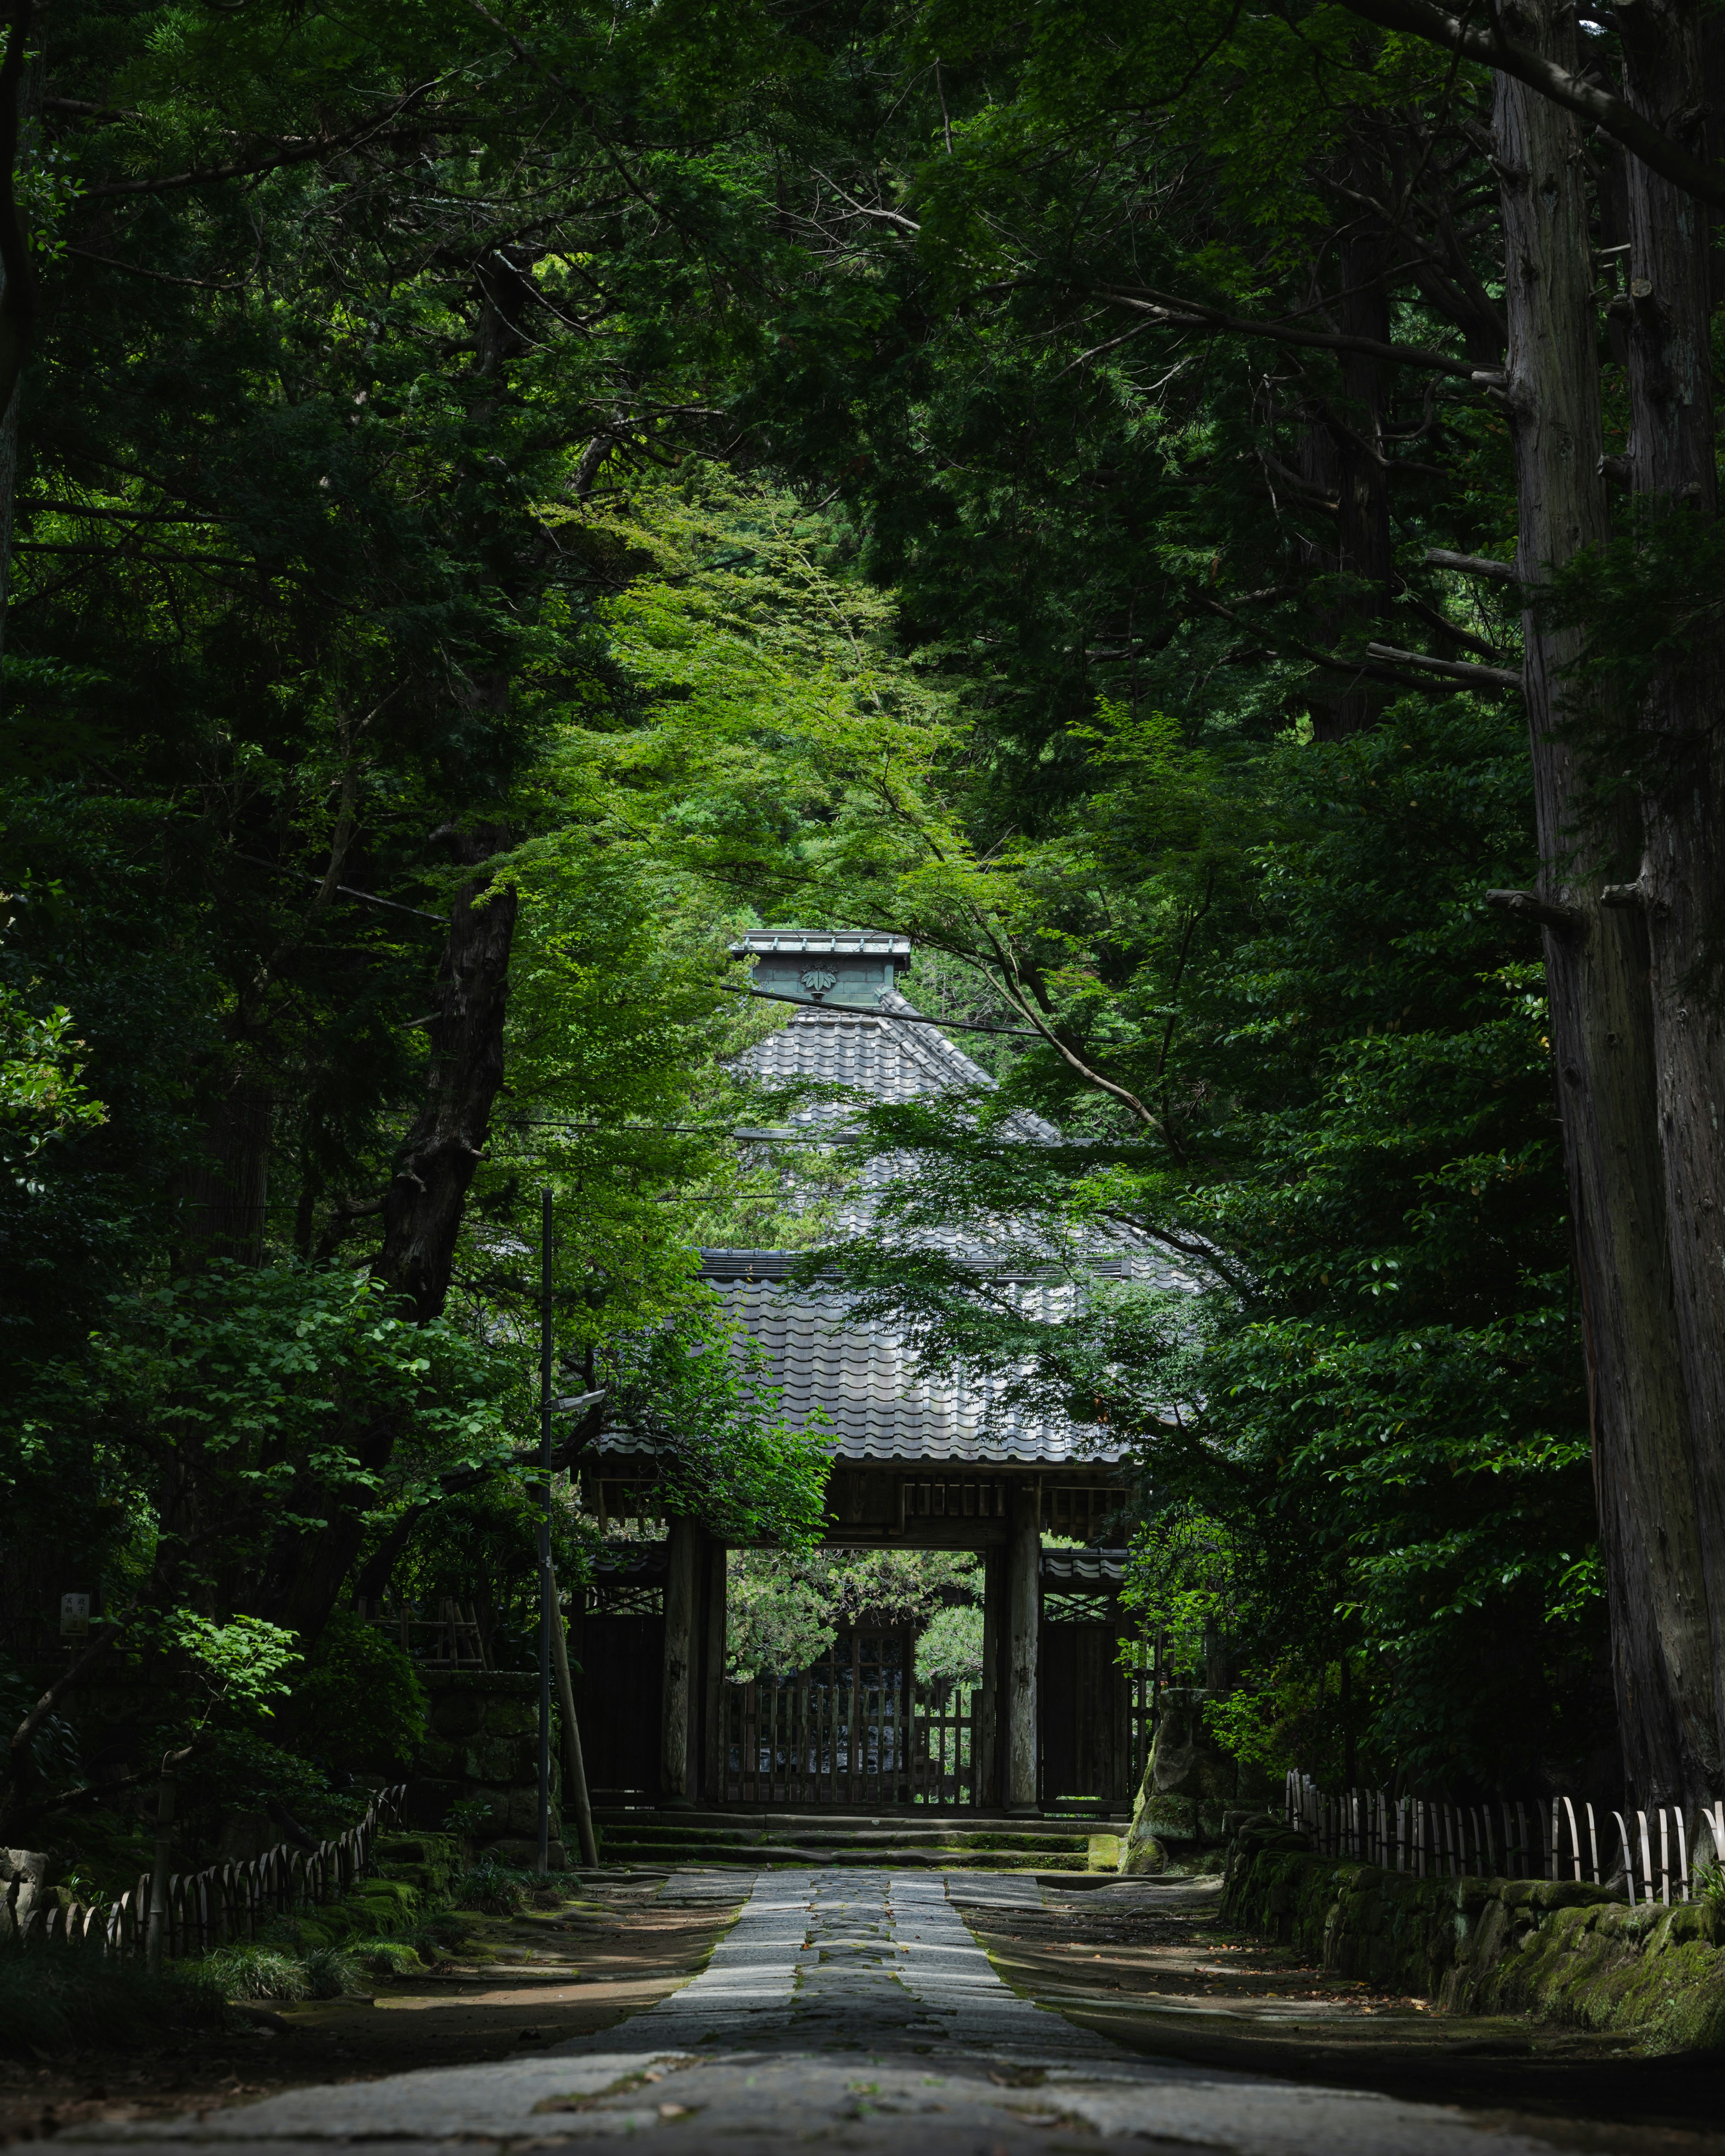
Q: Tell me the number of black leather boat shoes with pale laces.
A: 0